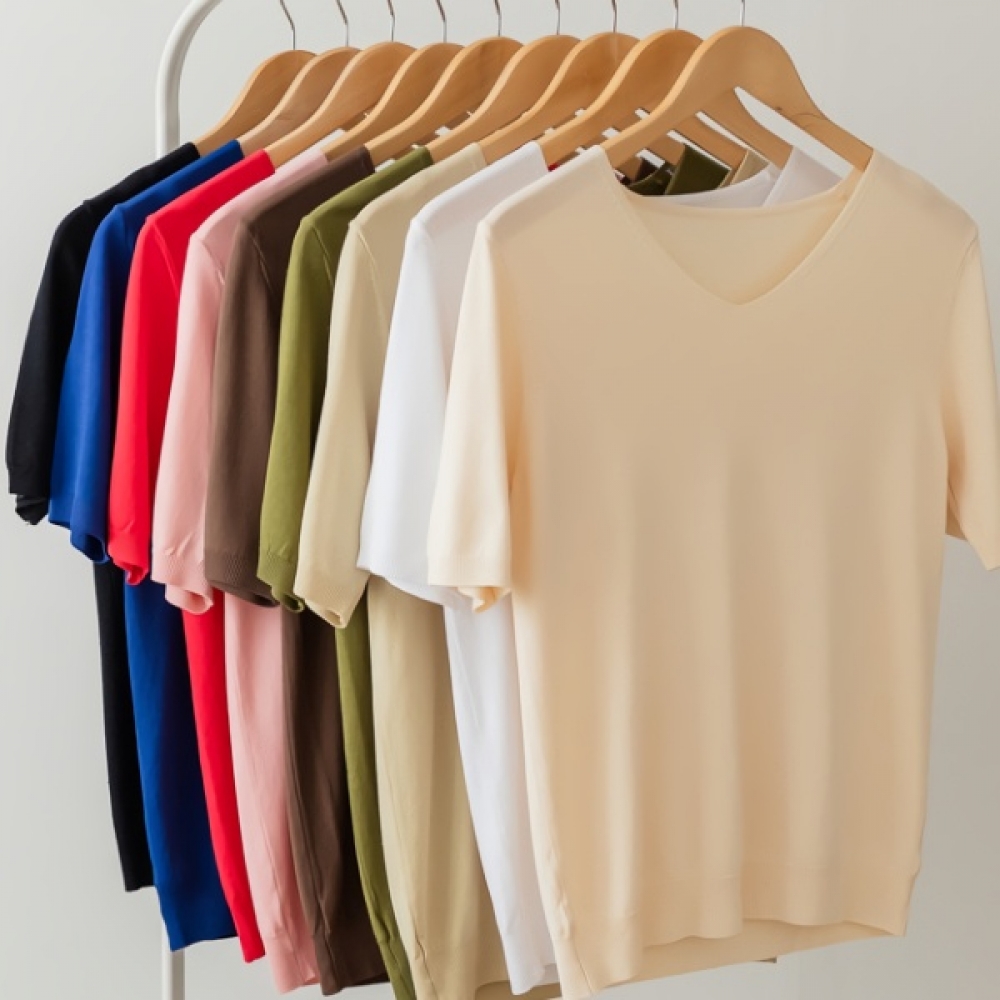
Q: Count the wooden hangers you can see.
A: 9